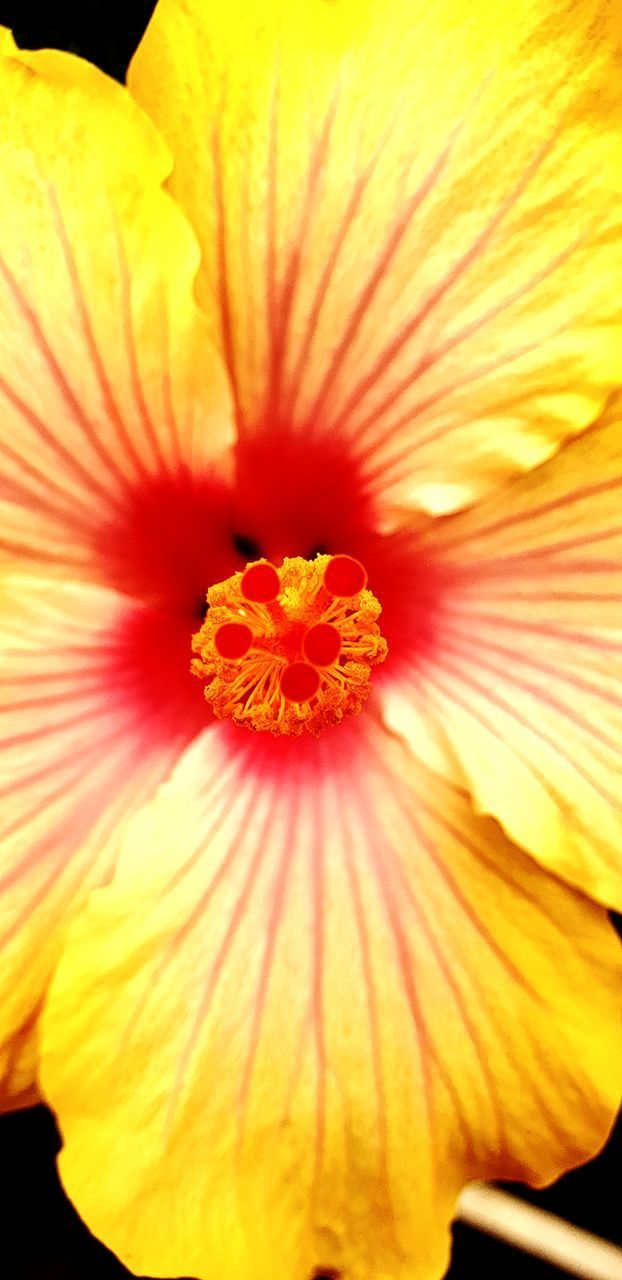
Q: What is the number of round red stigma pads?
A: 5